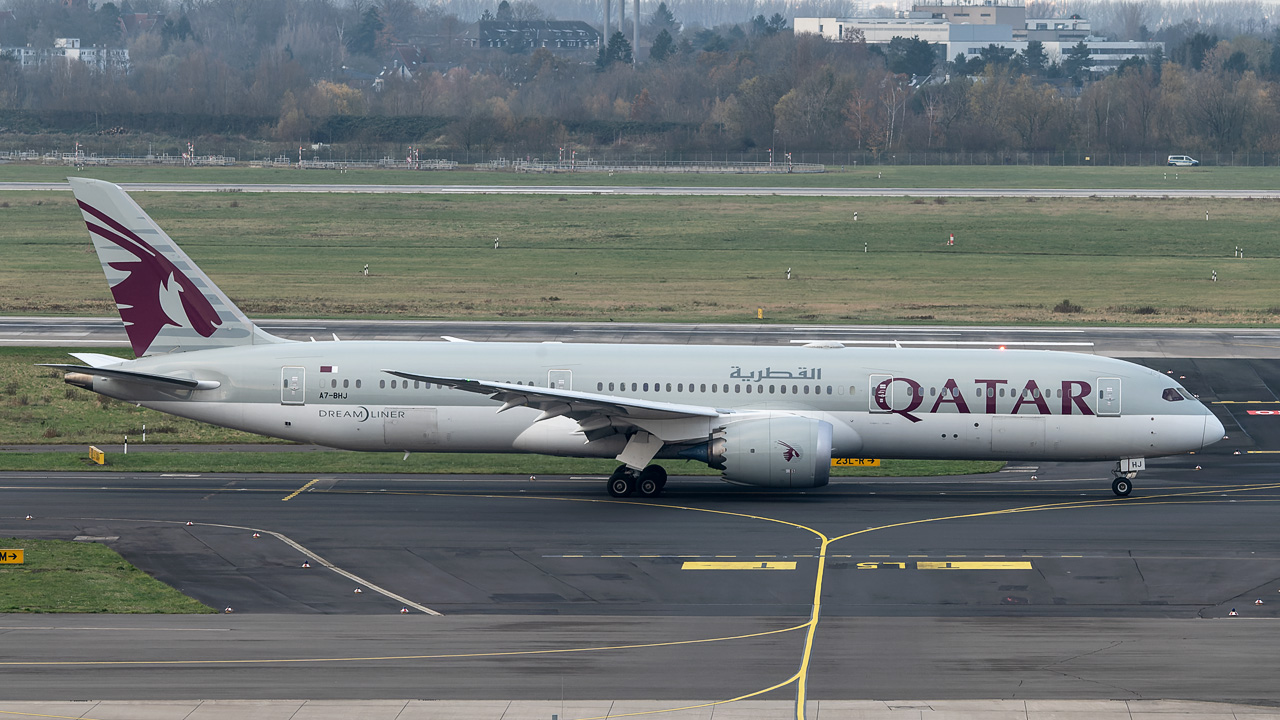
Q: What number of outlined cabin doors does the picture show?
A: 4